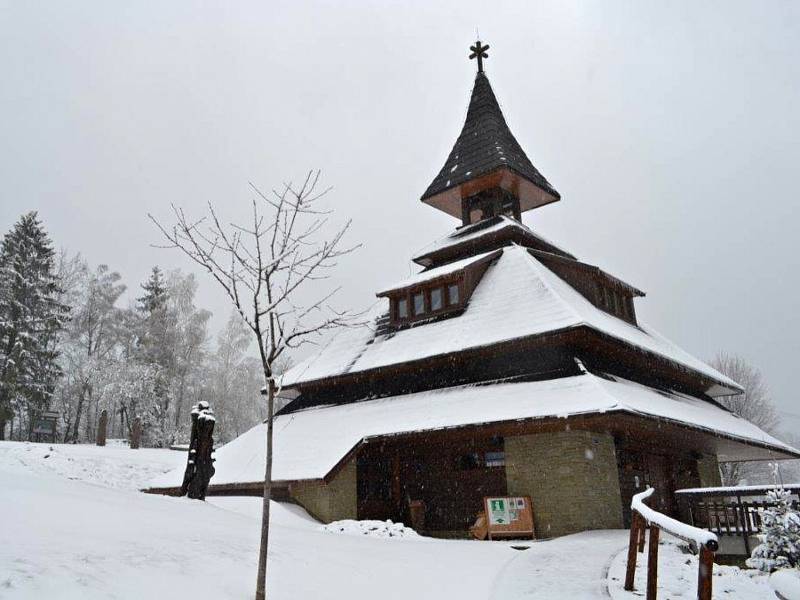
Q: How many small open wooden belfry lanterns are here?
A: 1